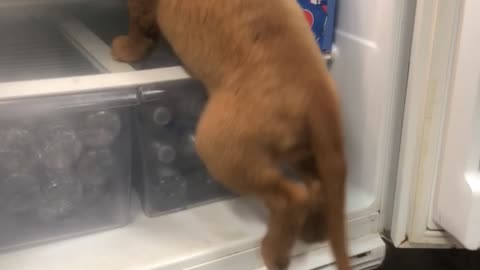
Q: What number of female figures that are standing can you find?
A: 0